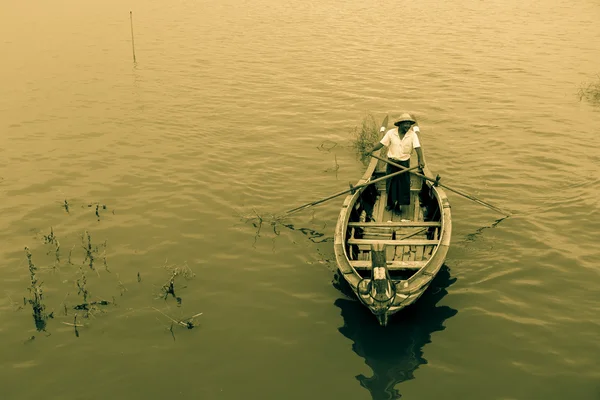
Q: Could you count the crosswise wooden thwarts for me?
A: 3